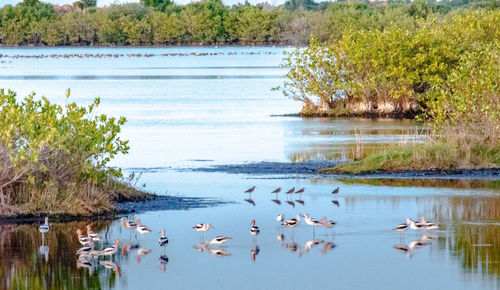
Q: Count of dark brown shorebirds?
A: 5